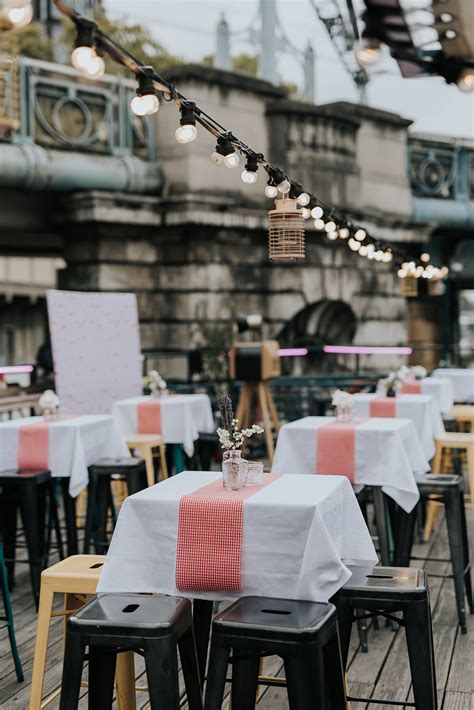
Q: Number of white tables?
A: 7